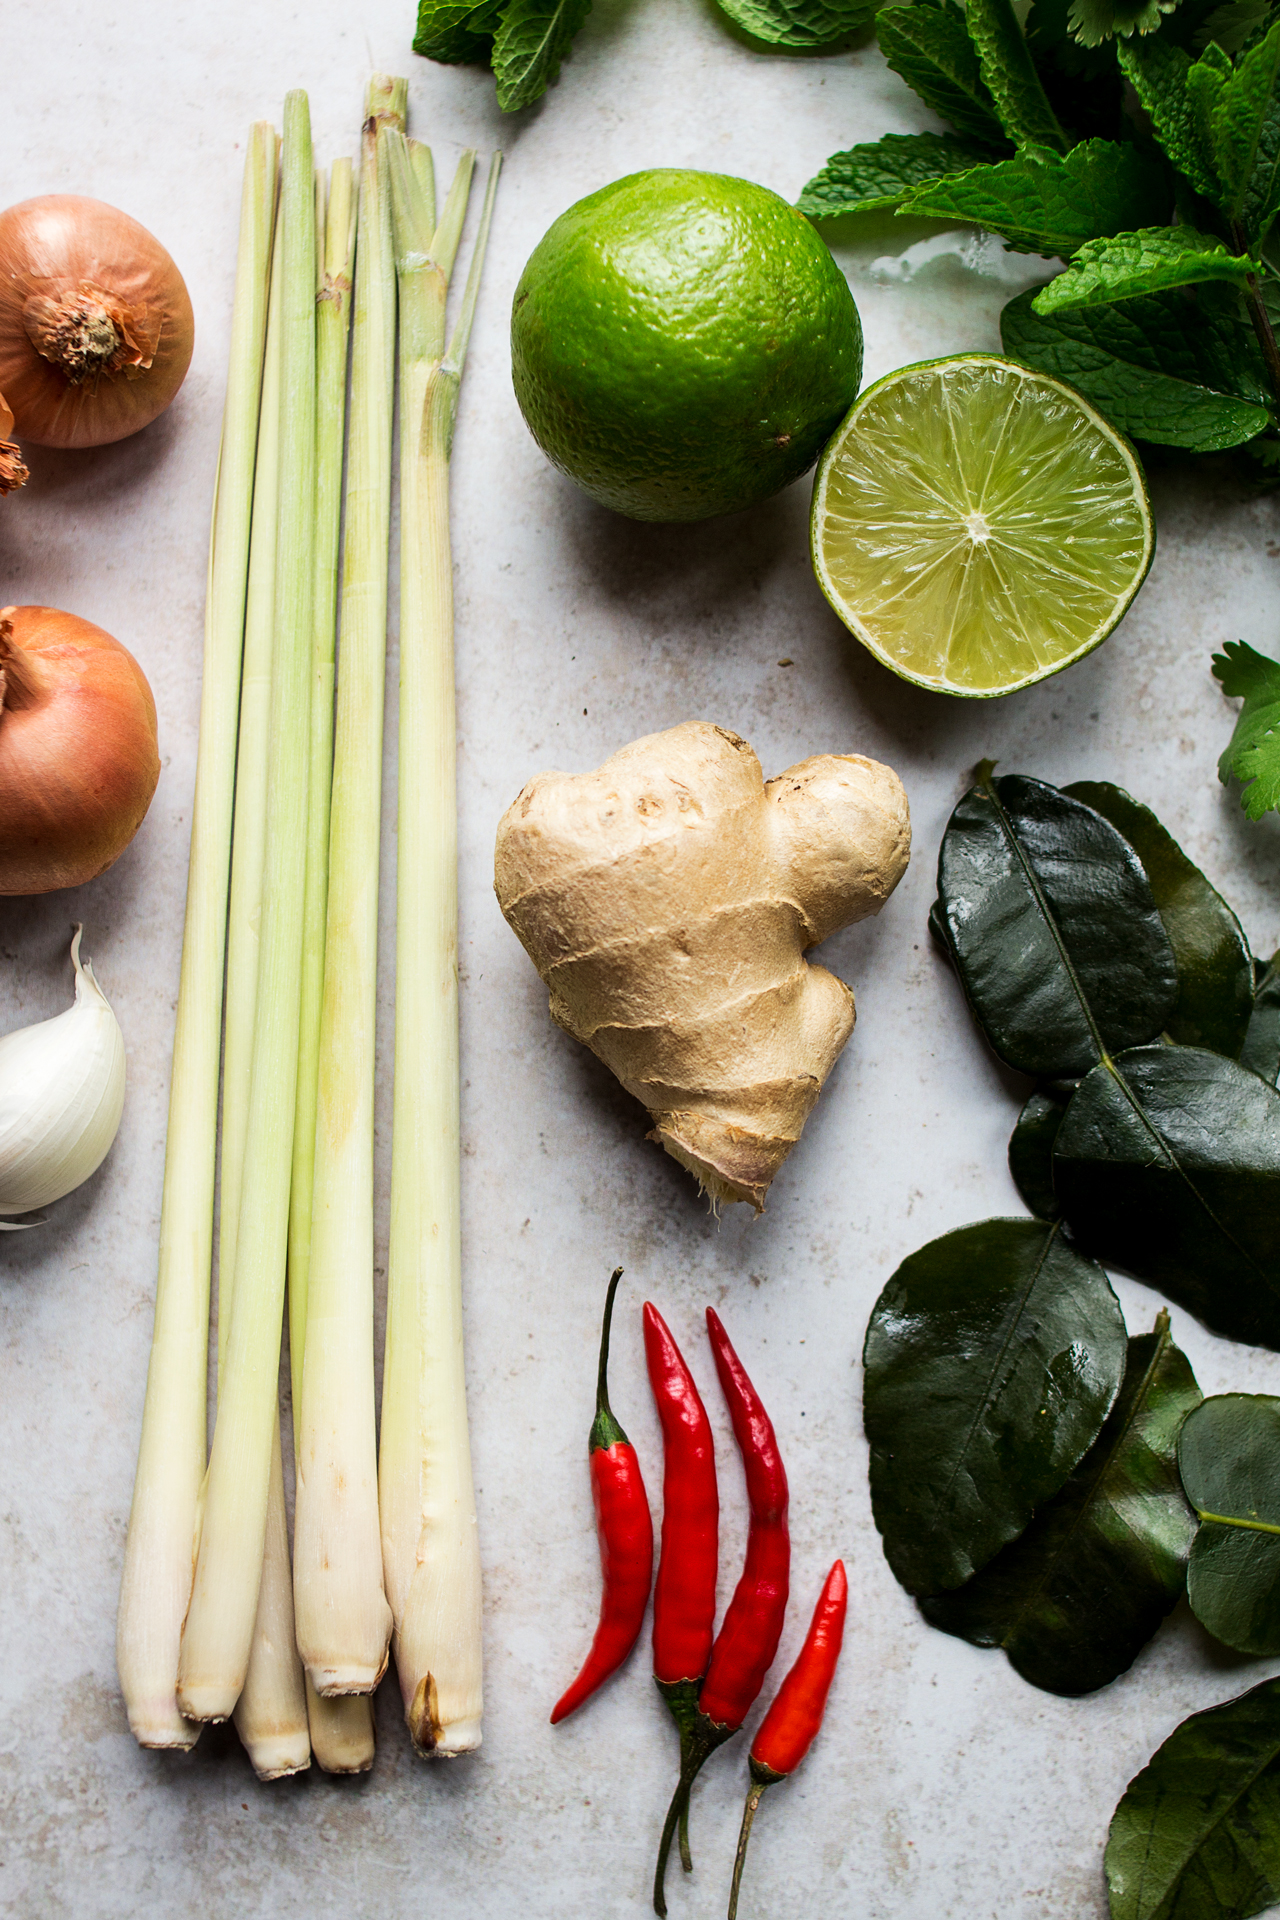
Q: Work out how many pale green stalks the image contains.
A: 6